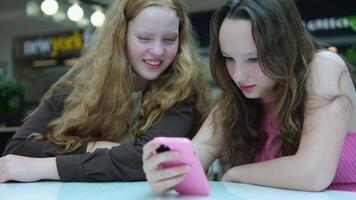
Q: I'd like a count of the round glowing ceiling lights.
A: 3